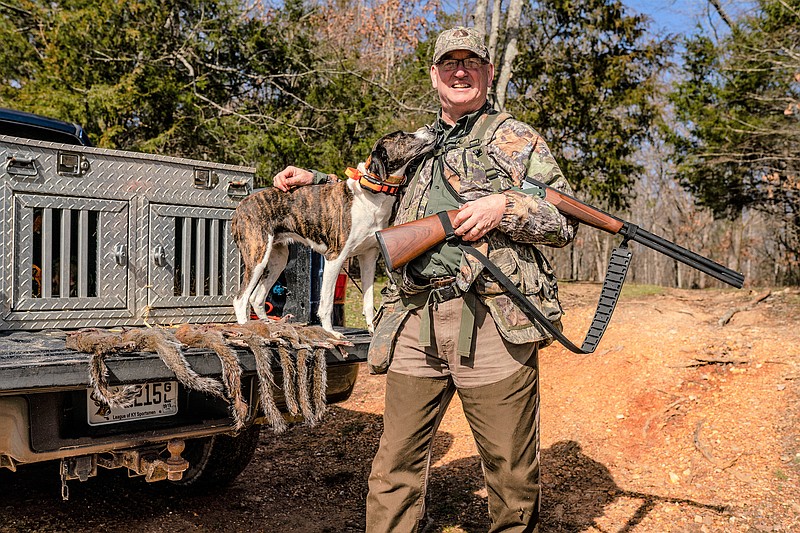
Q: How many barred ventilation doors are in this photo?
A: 2